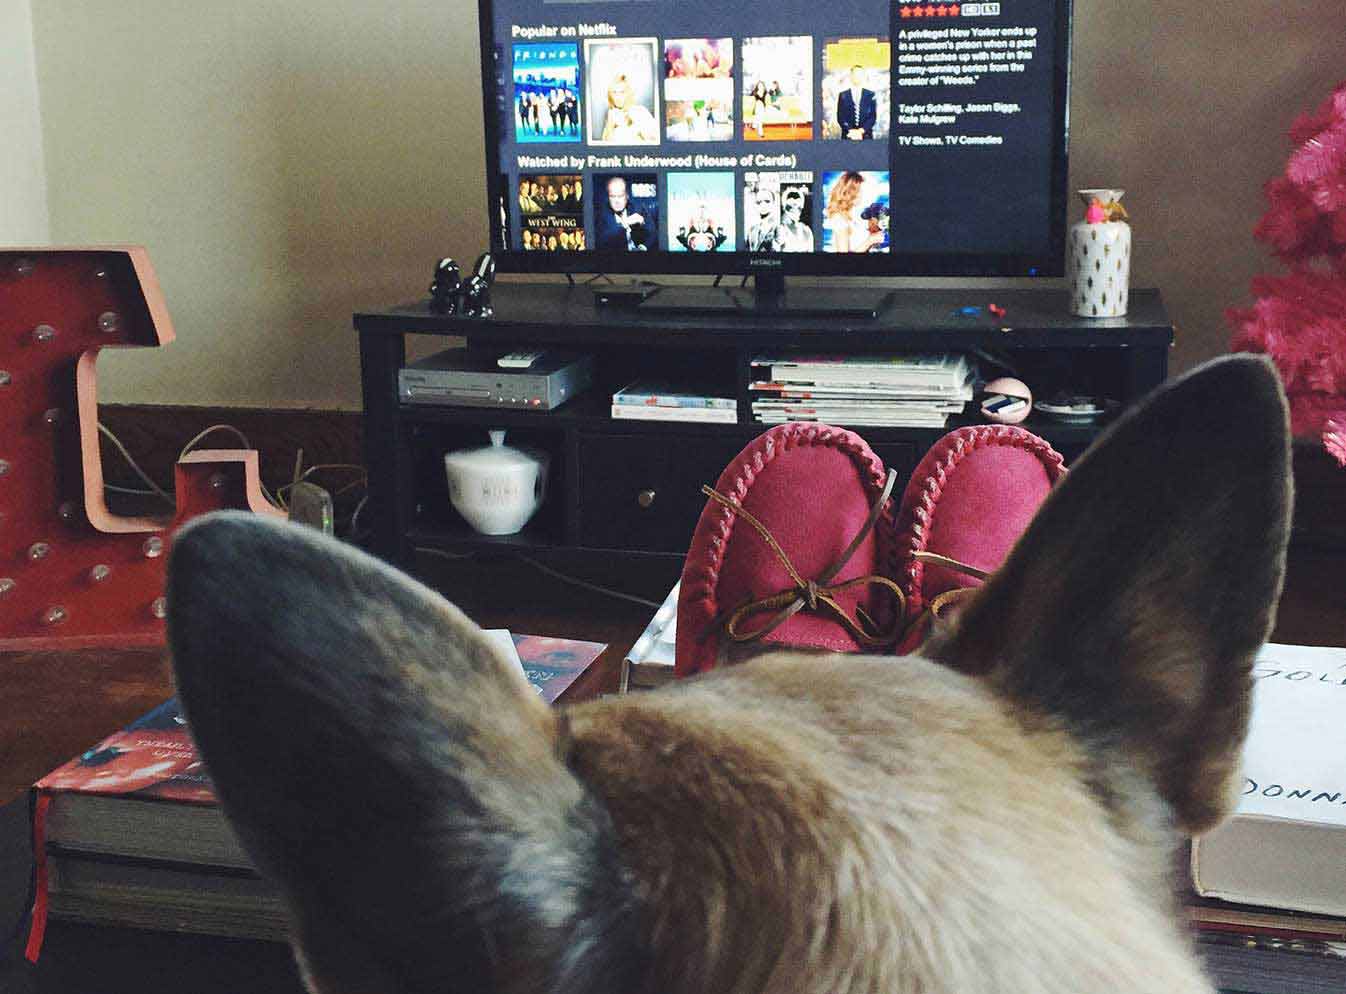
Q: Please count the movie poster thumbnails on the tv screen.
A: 10